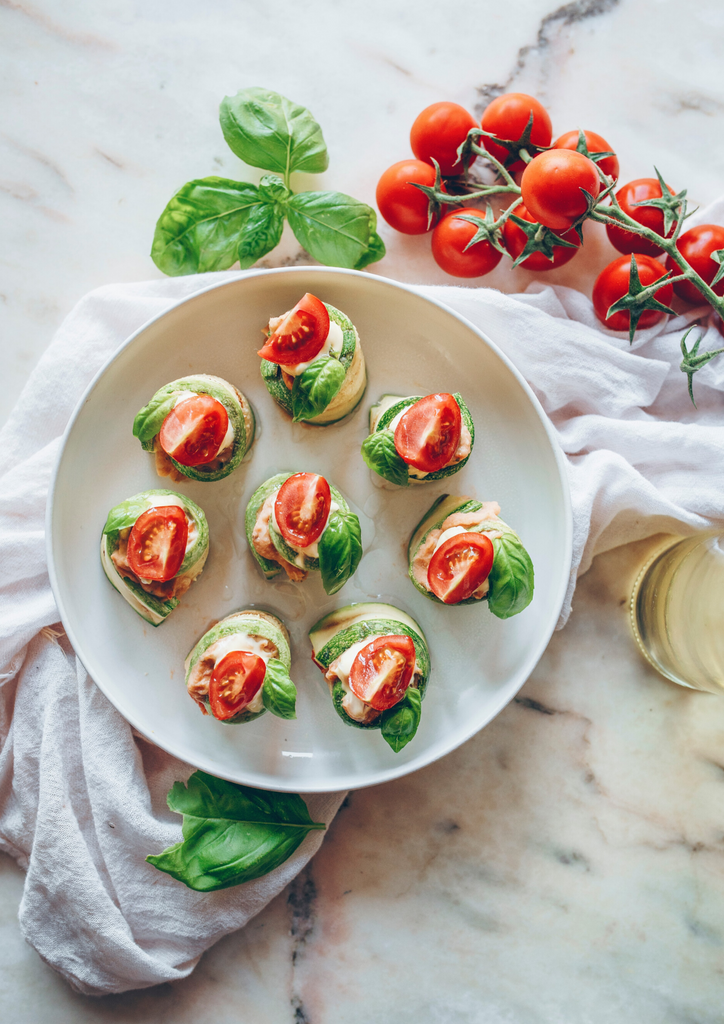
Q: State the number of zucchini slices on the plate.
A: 8